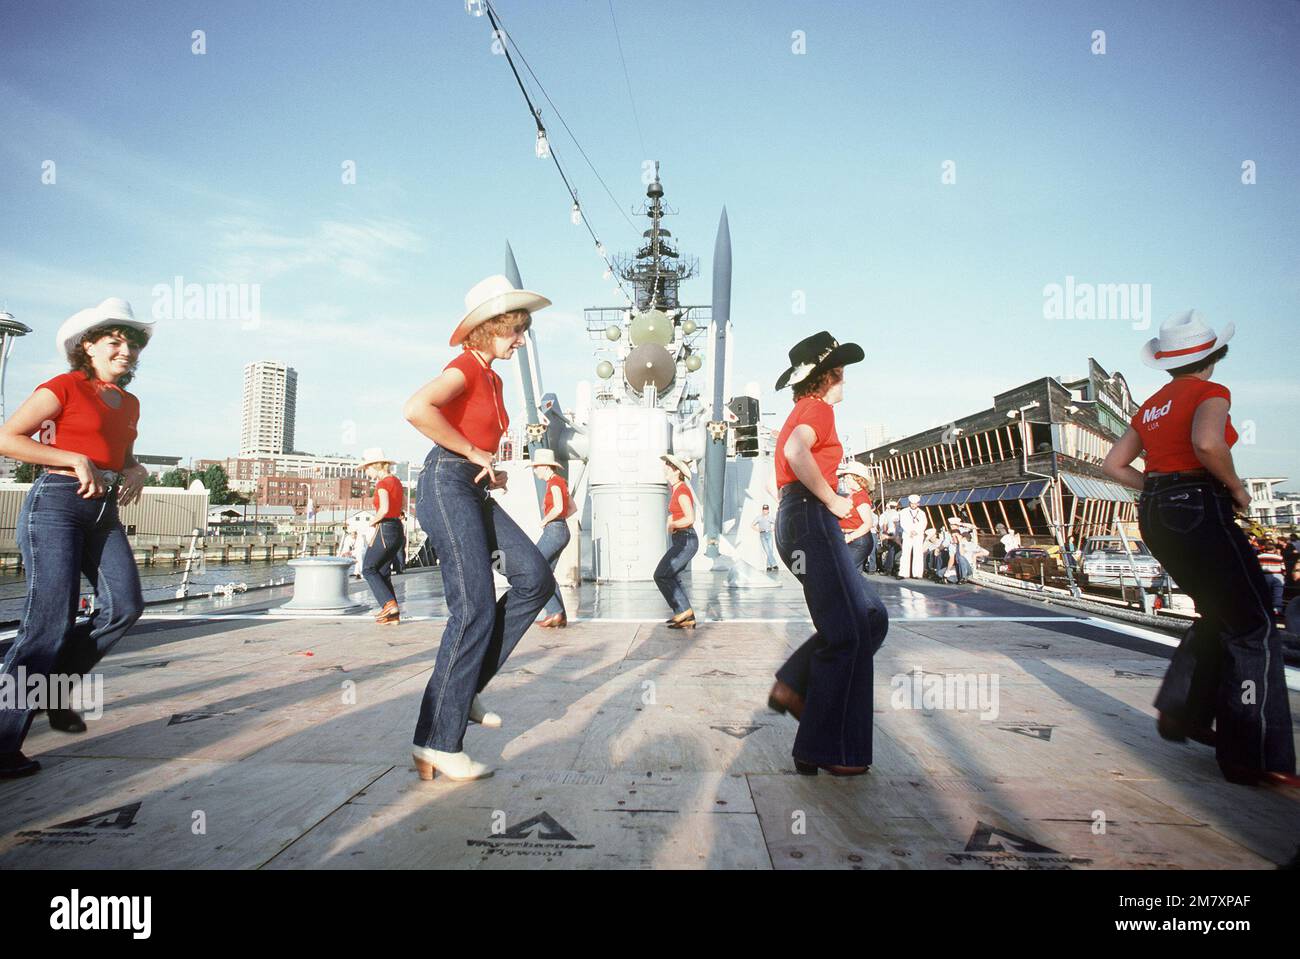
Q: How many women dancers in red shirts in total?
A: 8